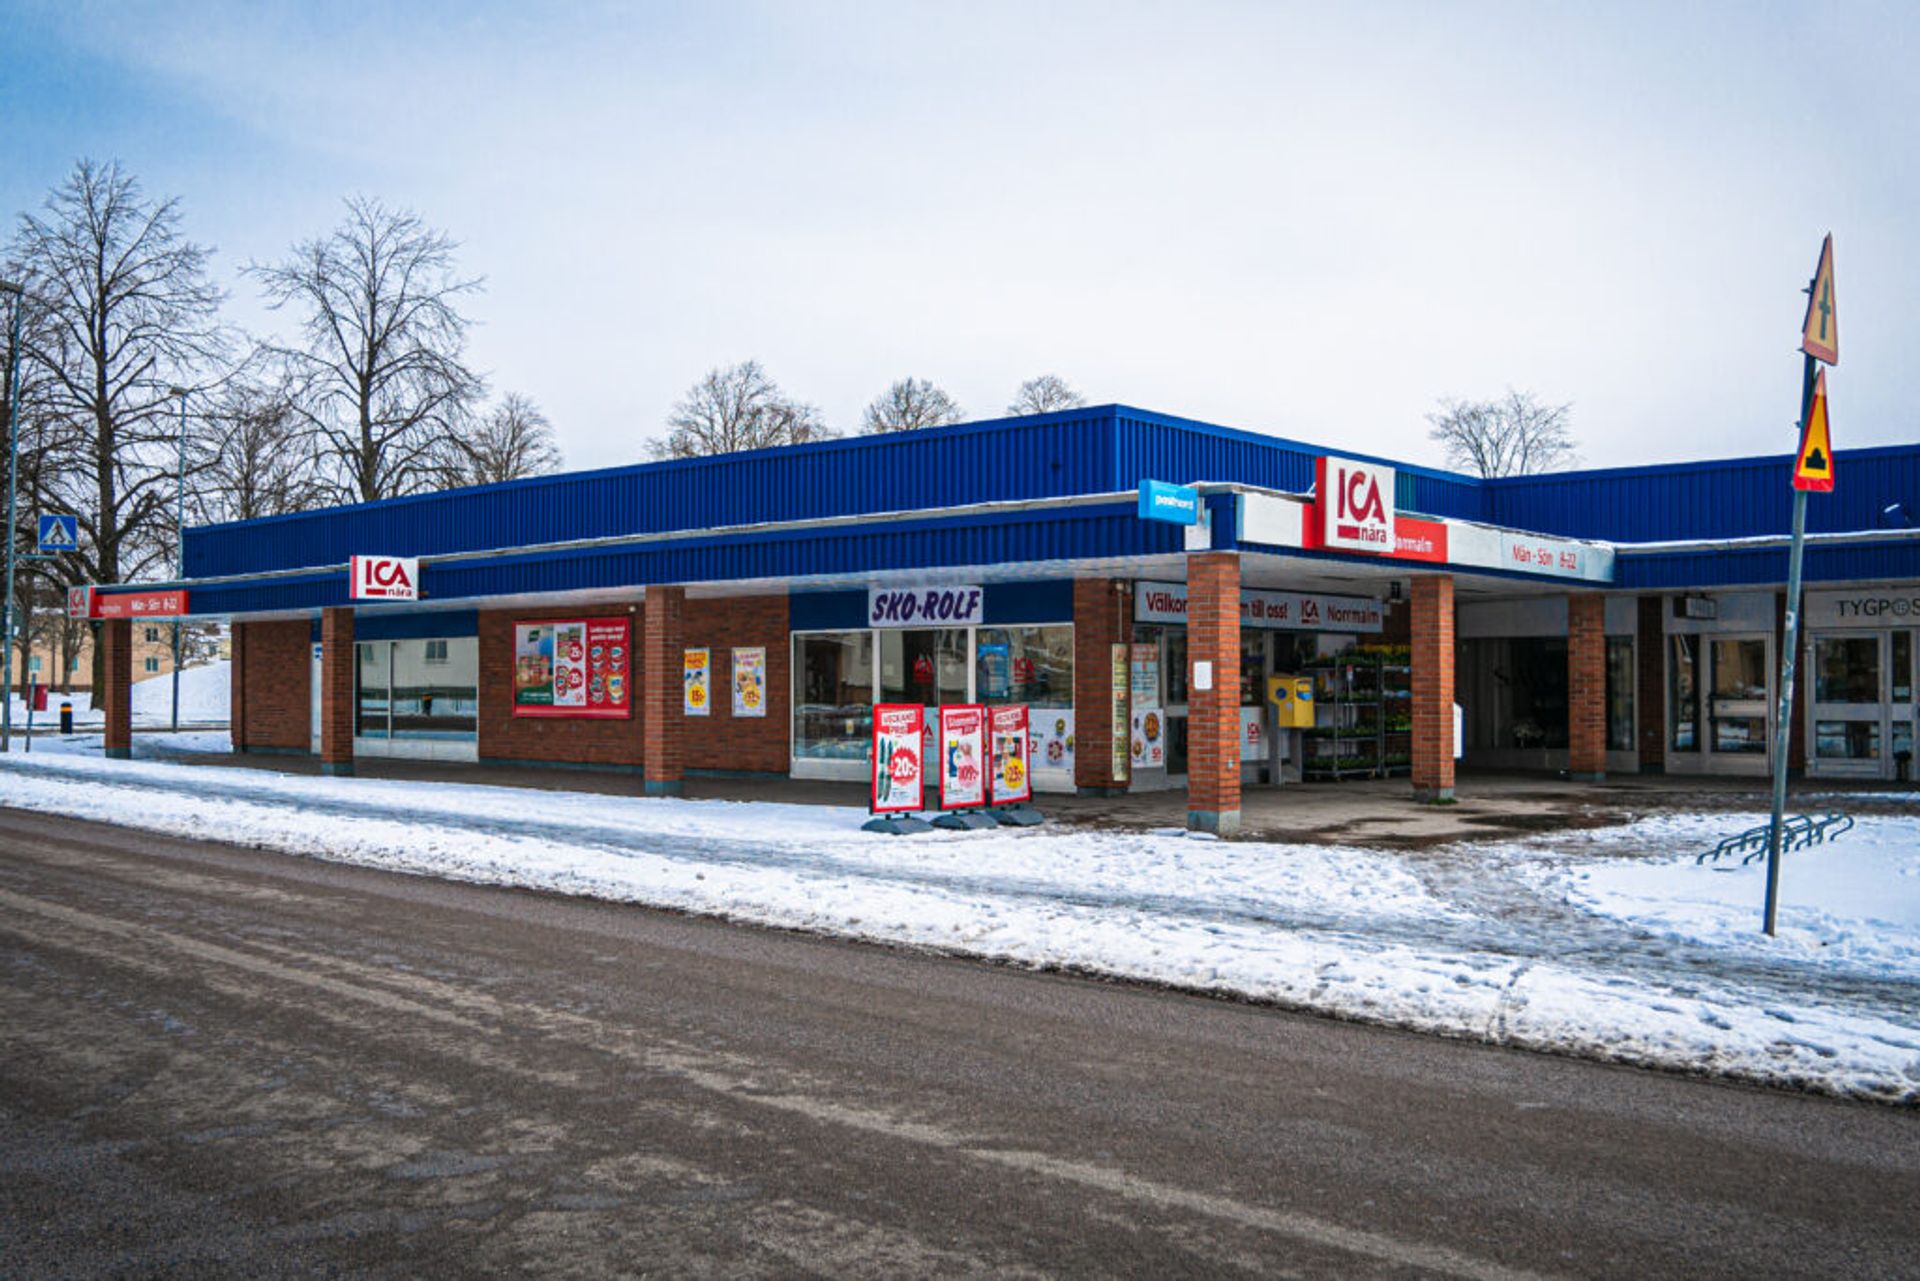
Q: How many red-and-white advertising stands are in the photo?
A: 3